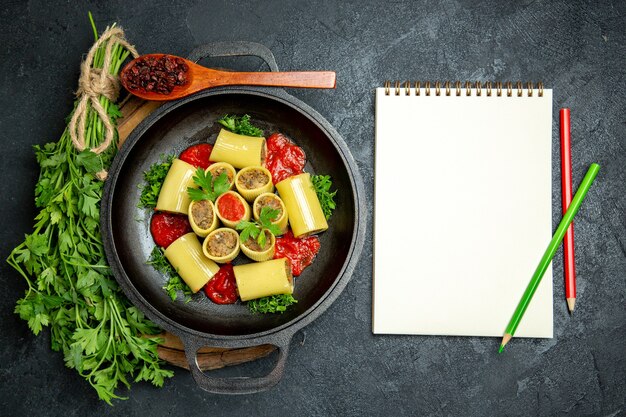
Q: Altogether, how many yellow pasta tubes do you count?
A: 12